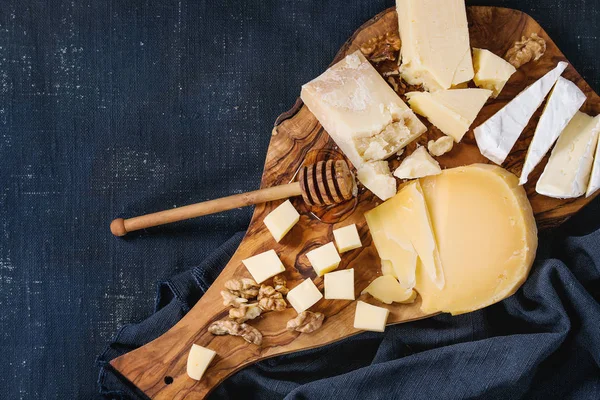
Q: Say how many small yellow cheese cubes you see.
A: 8